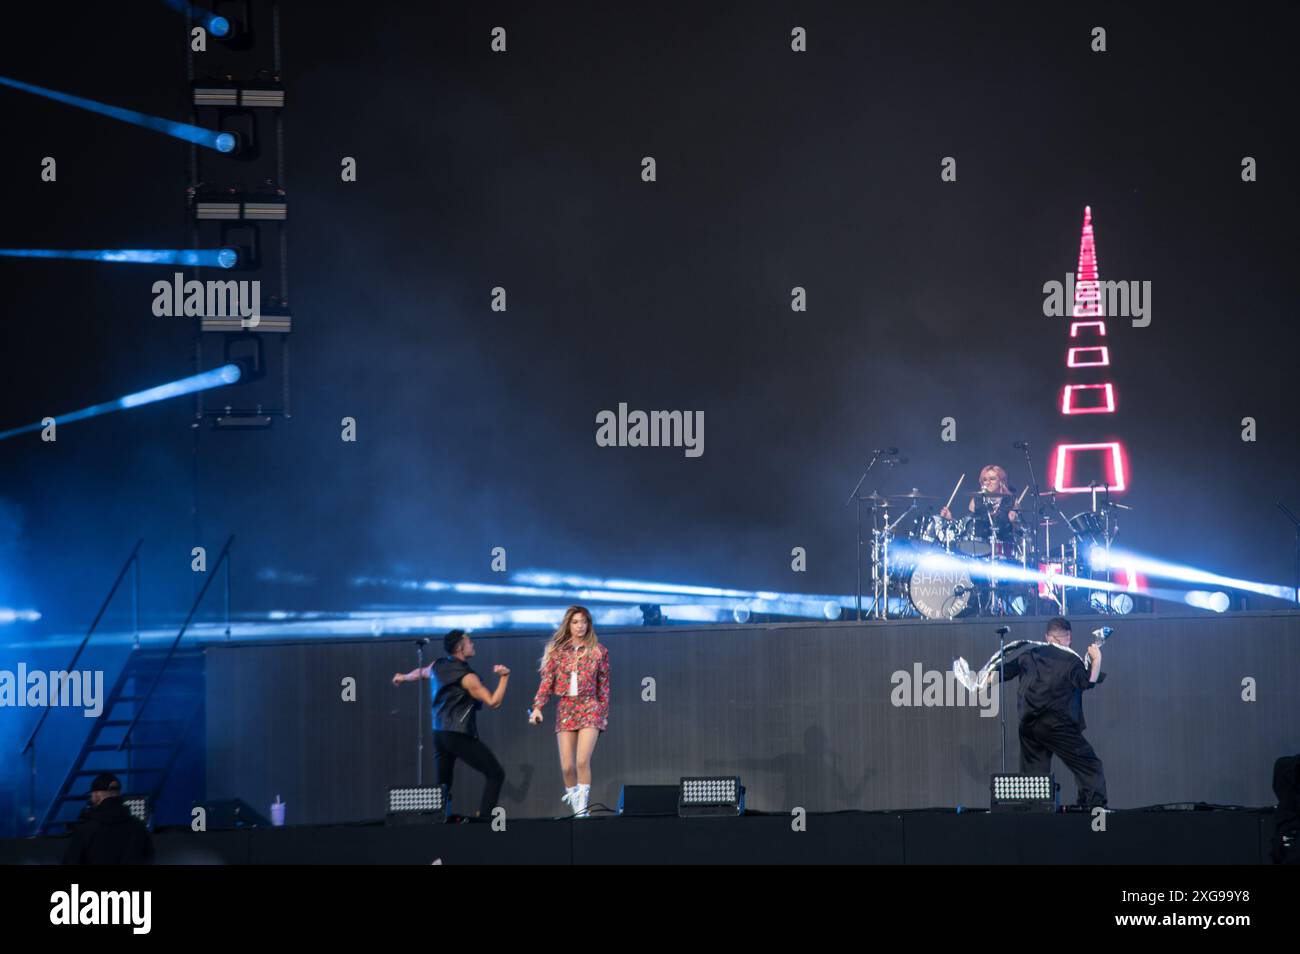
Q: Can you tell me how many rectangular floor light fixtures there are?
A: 4